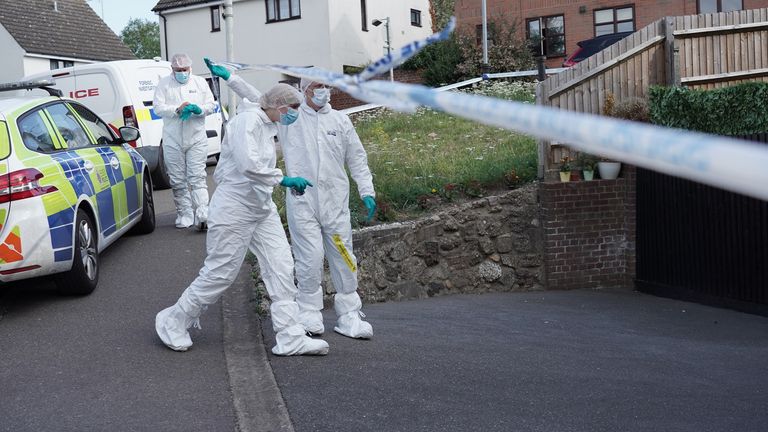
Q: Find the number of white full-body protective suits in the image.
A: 3